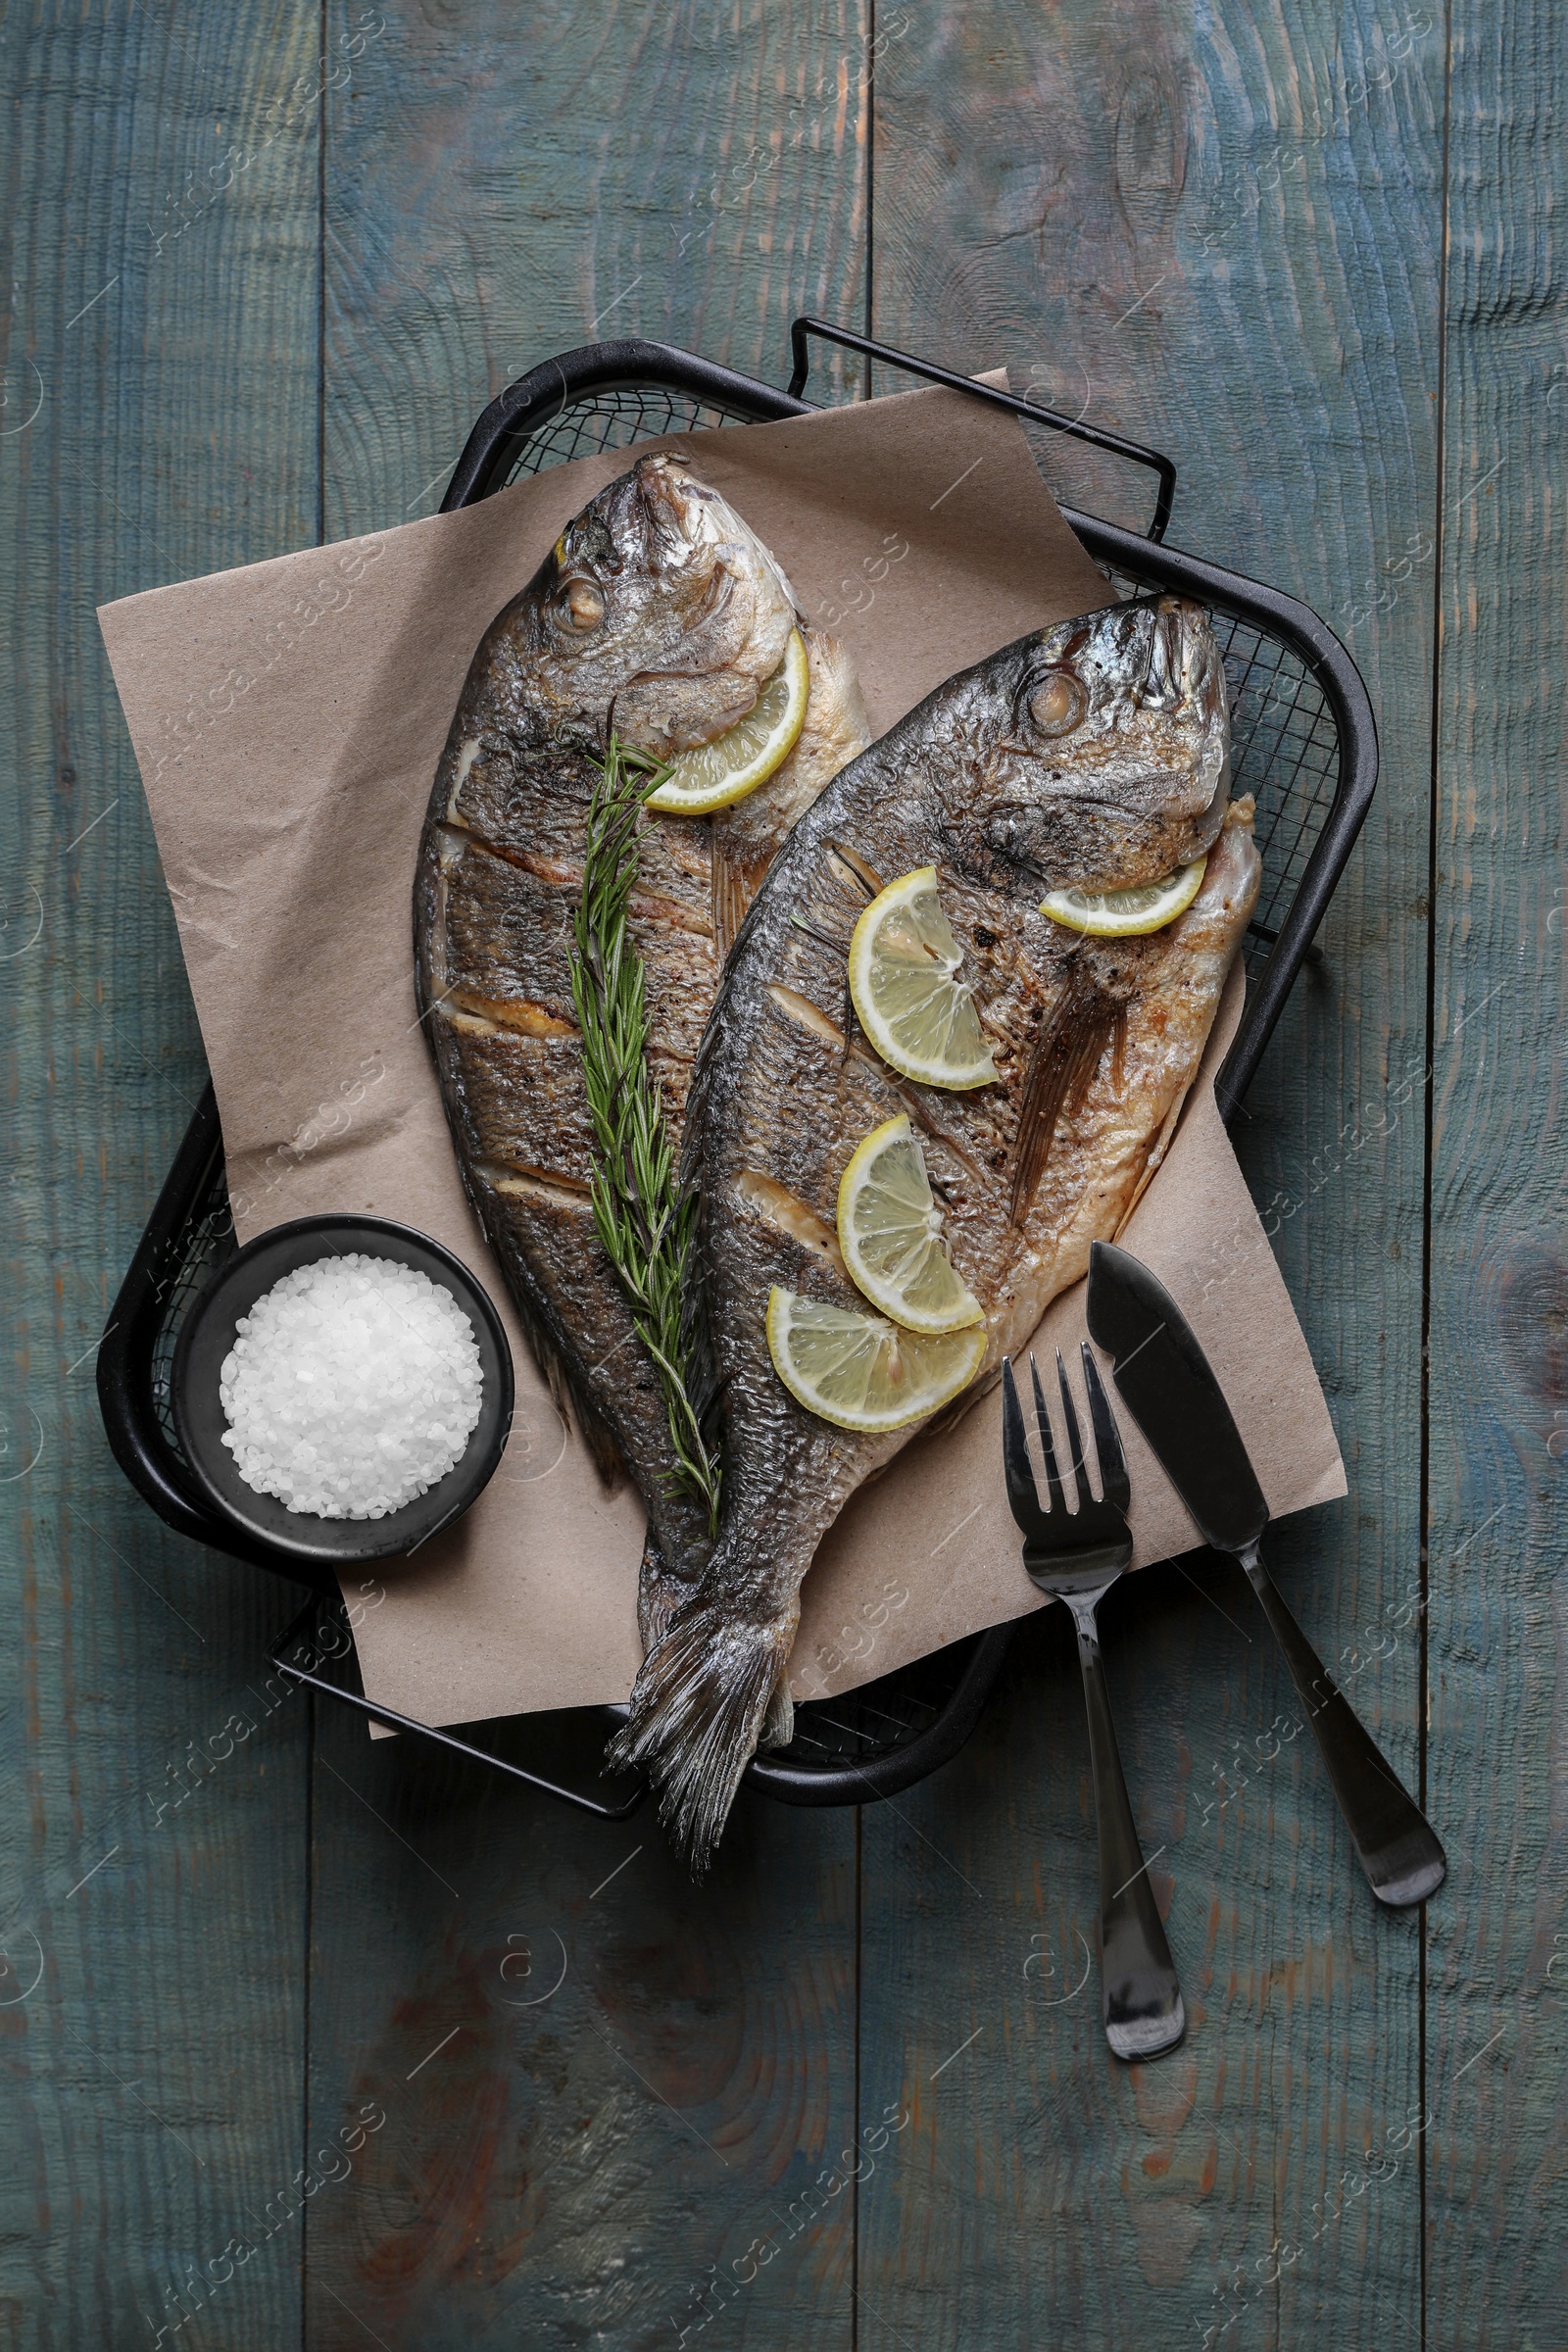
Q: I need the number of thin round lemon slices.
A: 5